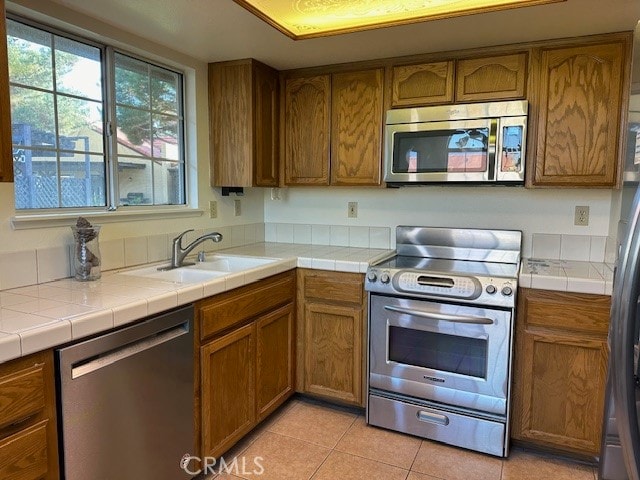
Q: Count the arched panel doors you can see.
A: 6